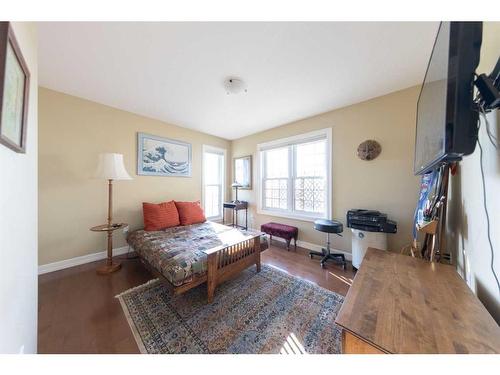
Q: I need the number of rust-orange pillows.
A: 2